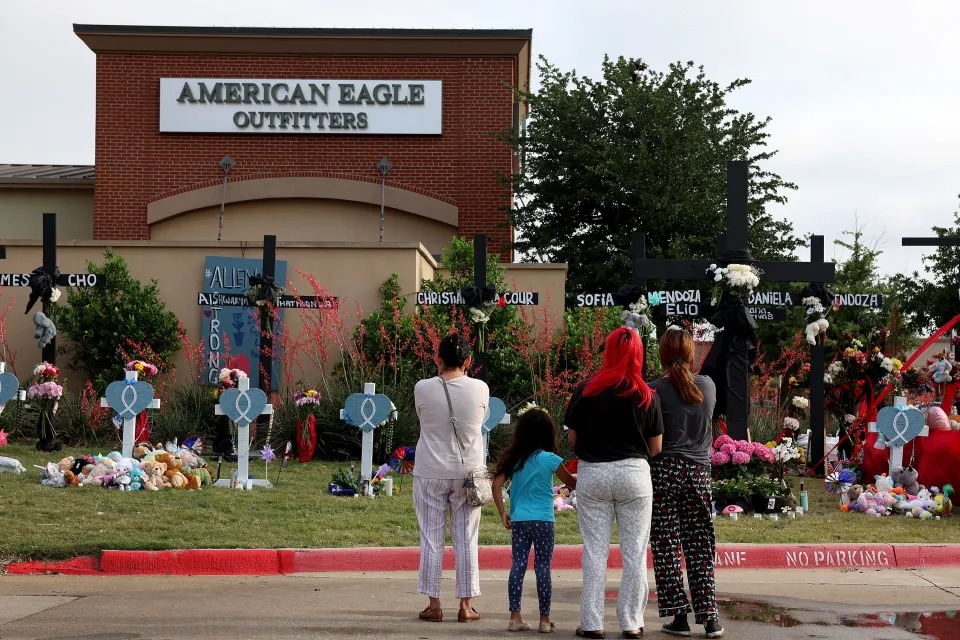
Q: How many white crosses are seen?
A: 6